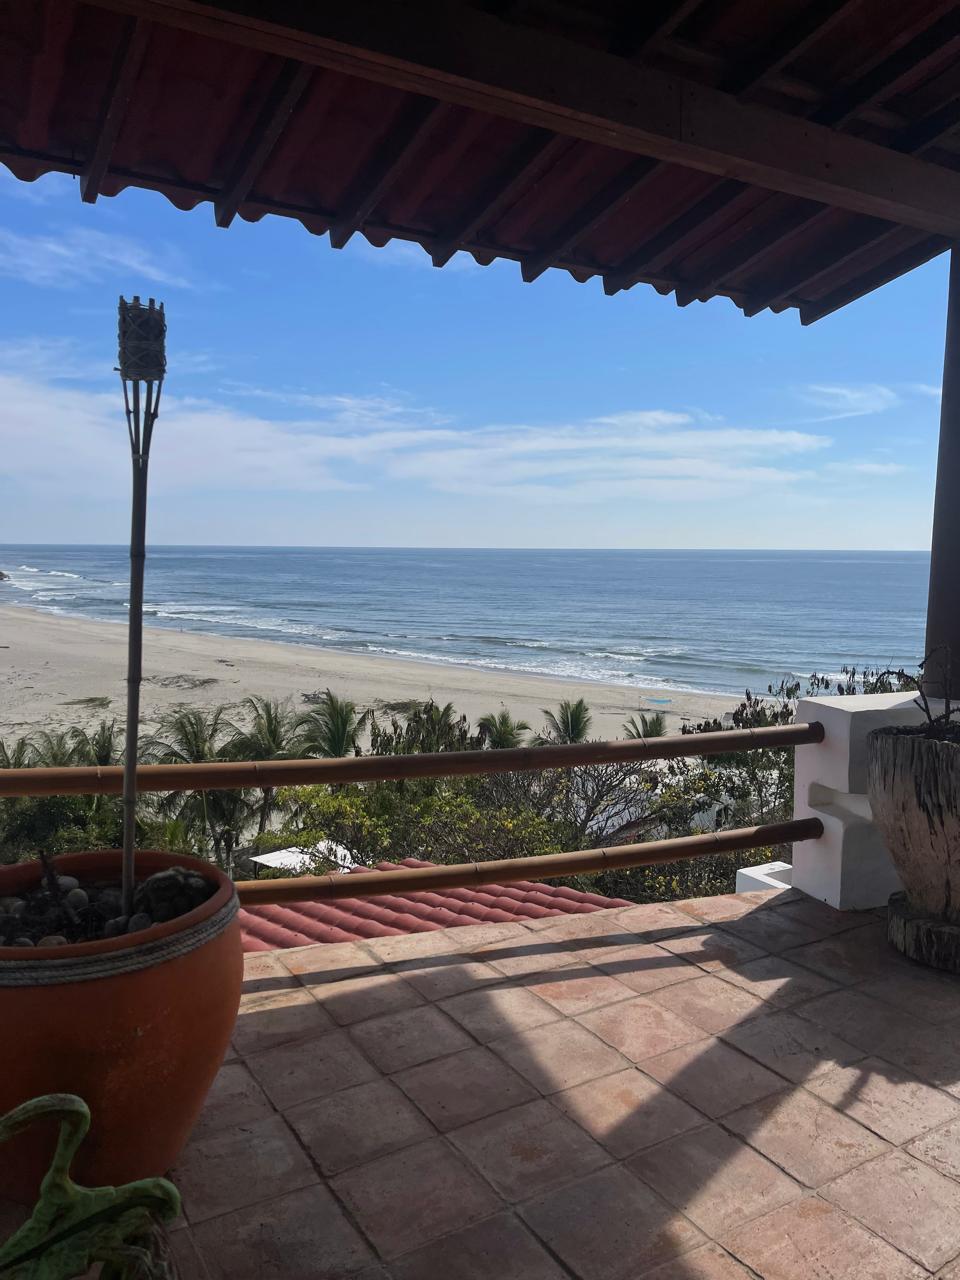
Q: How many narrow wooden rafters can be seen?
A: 9